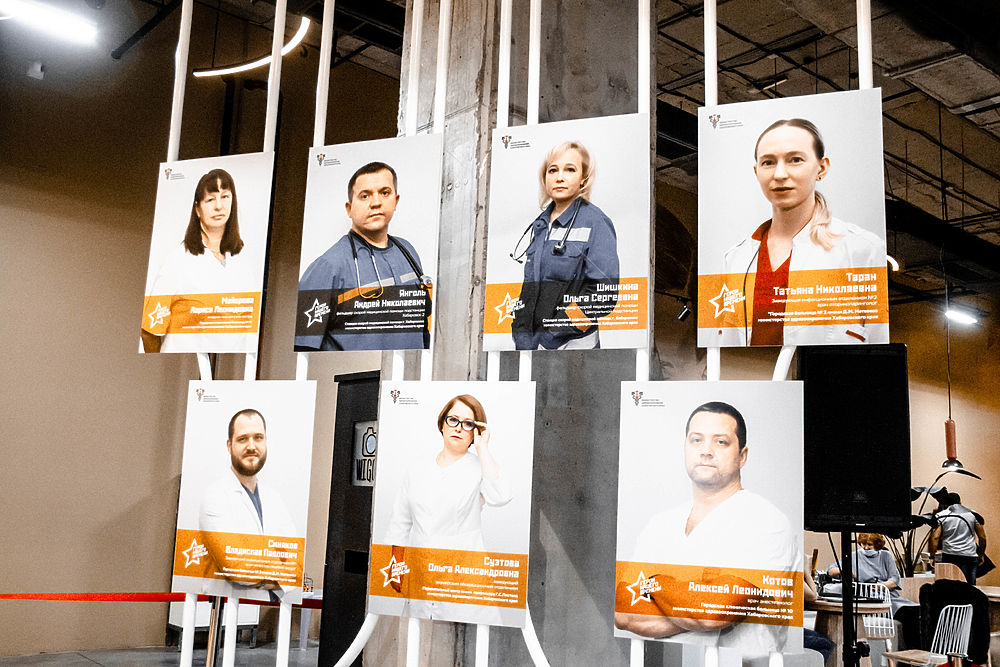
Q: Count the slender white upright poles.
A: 10